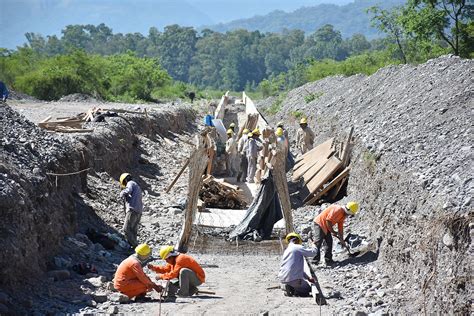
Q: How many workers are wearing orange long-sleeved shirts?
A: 3